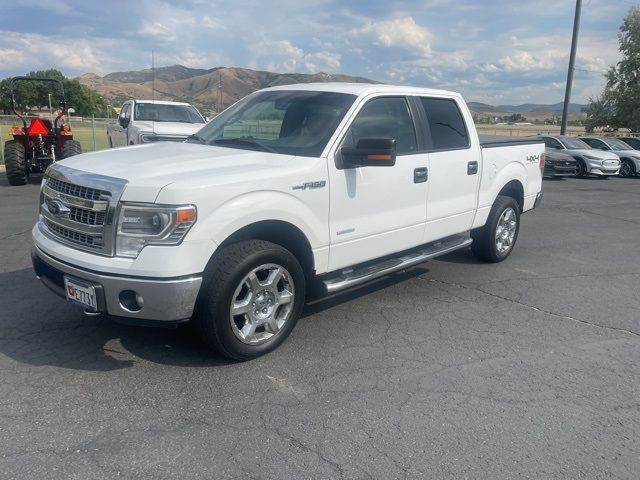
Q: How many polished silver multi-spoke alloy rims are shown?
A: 2